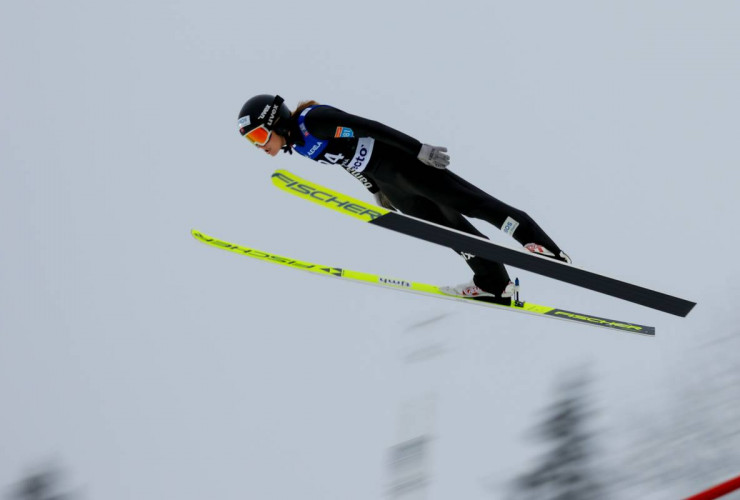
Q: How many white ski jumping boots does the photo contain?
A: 2